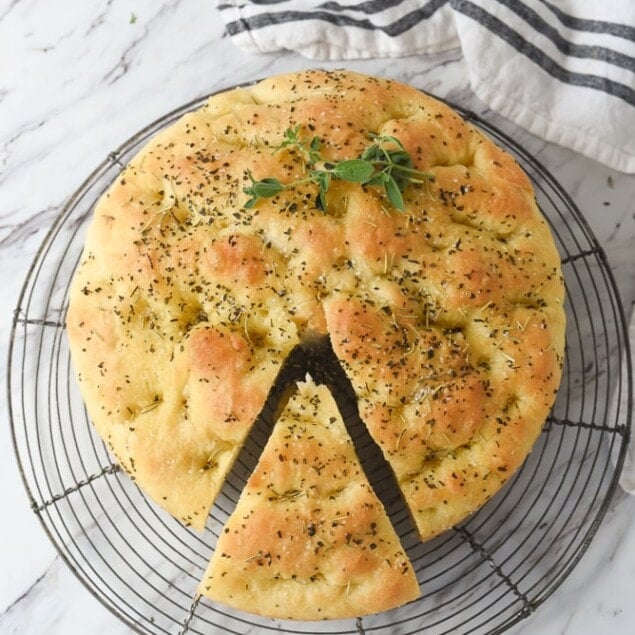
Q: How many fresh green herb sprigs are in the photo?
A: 2